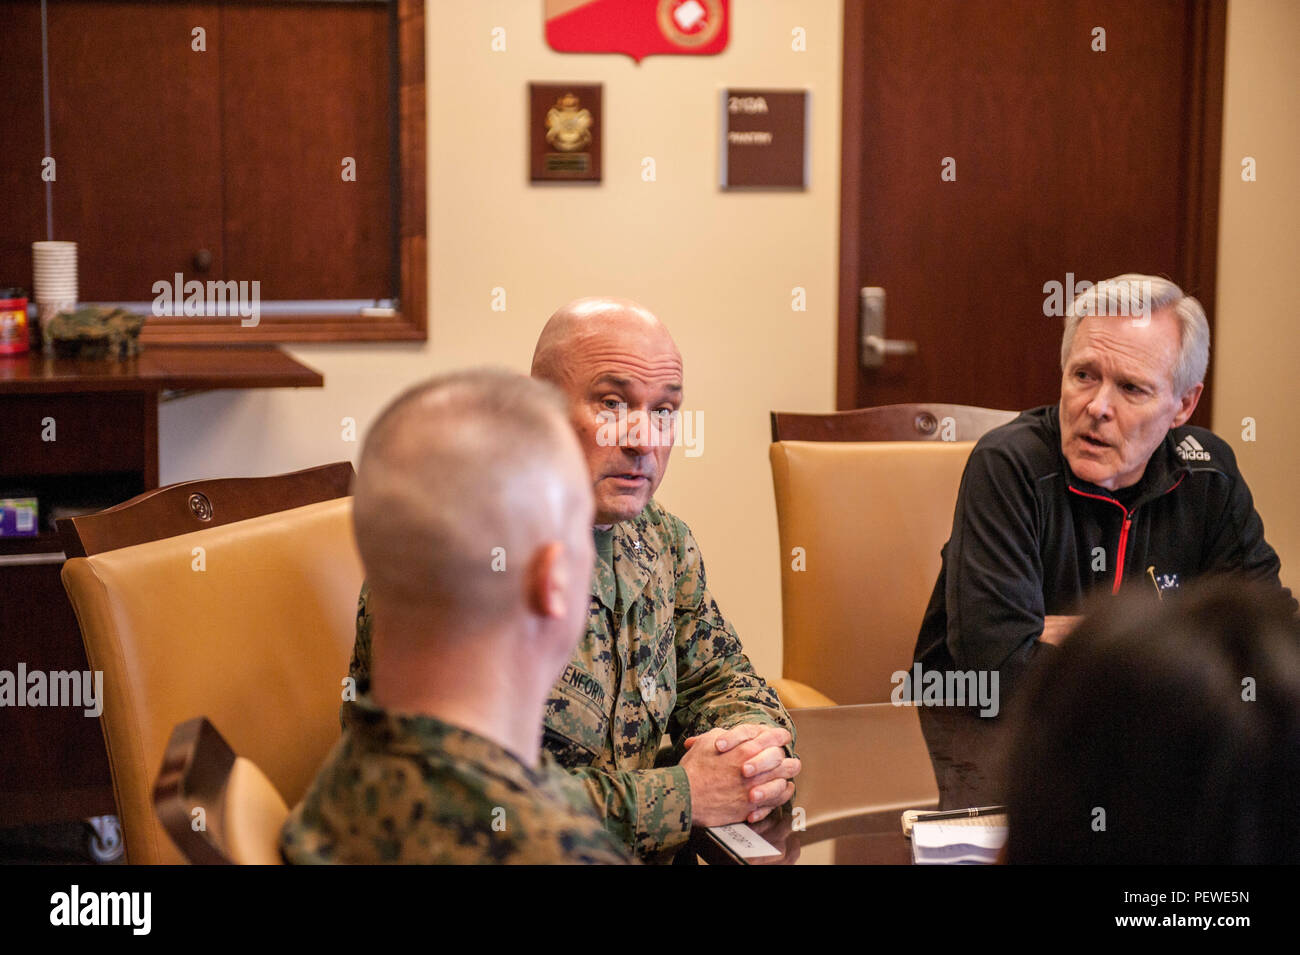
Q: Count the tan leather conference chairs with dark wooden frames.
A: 3